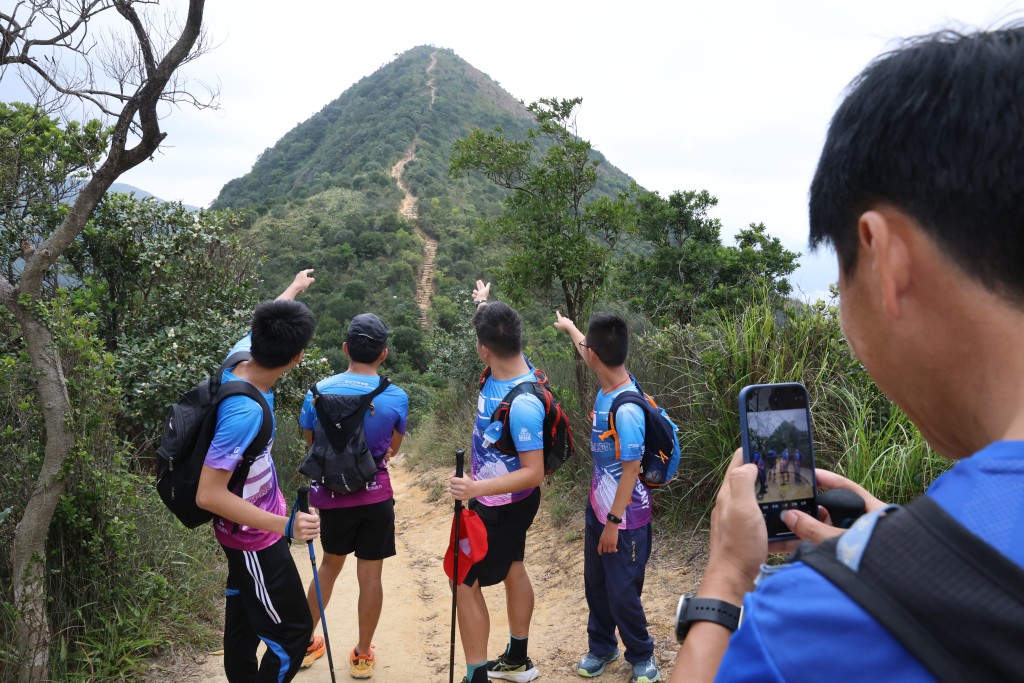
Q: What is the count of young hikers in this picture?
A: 4